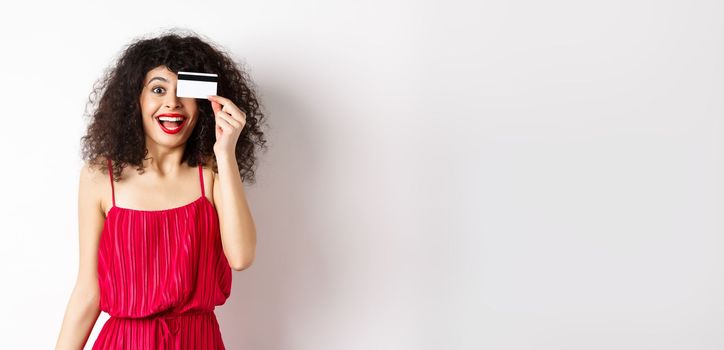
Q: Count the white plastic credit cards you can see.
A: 1